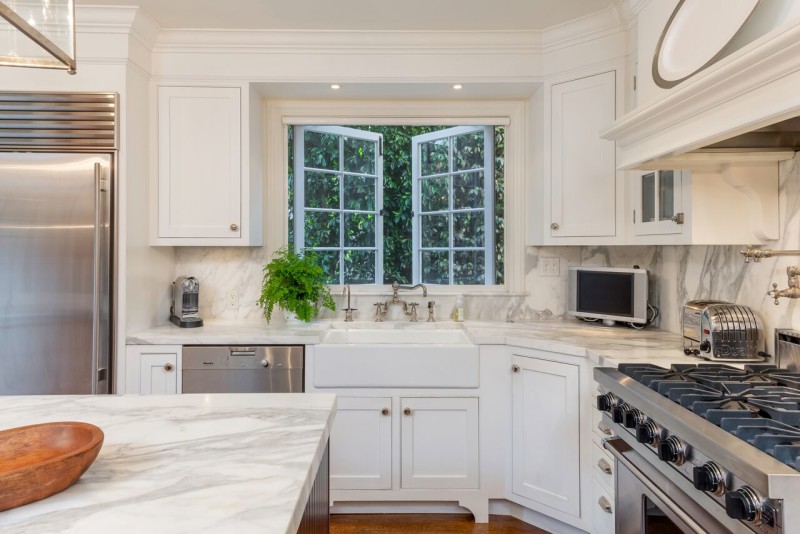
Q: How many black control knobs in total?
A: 7